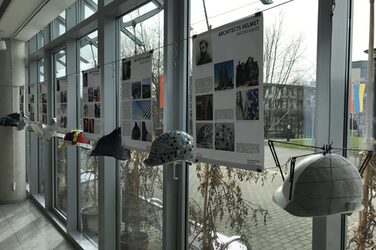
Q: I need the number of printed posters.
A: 7